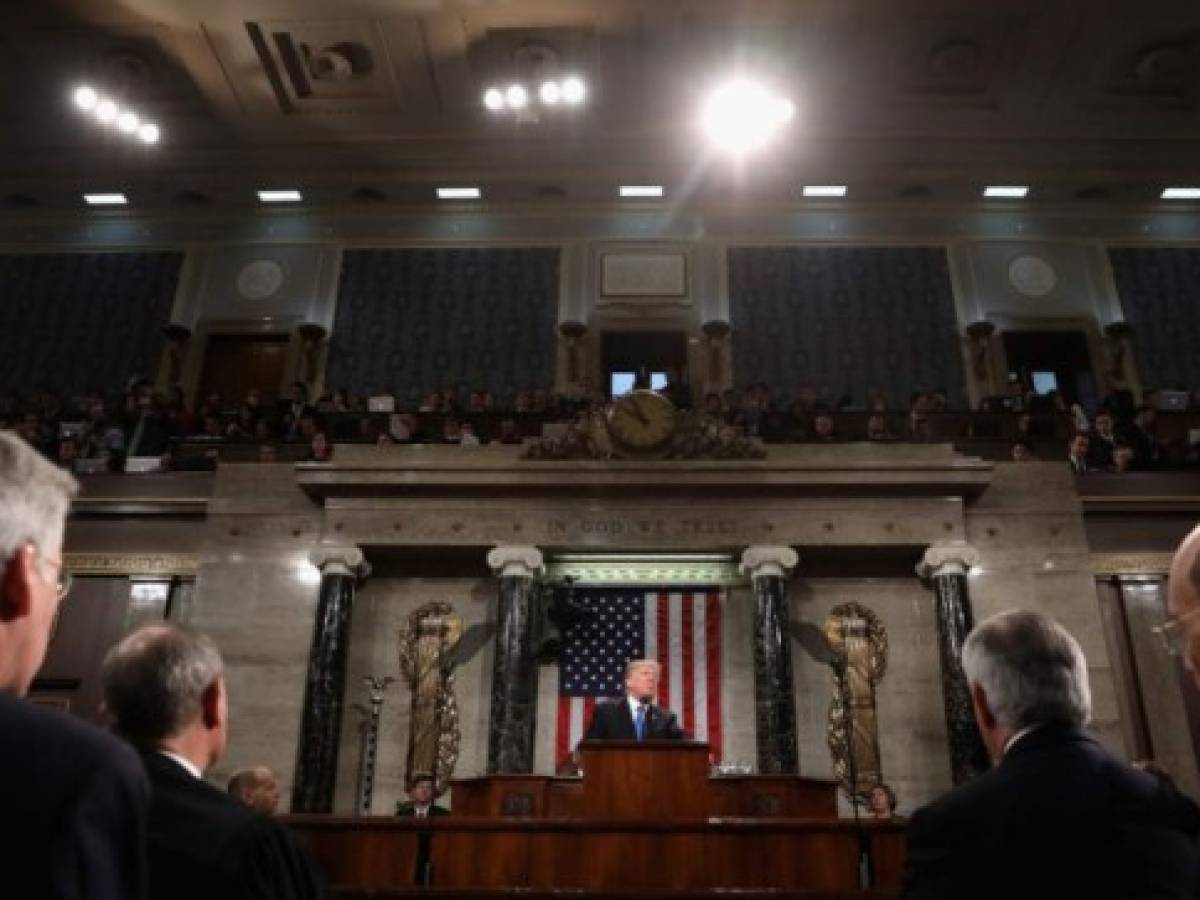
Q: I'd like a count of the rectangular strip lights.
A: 7